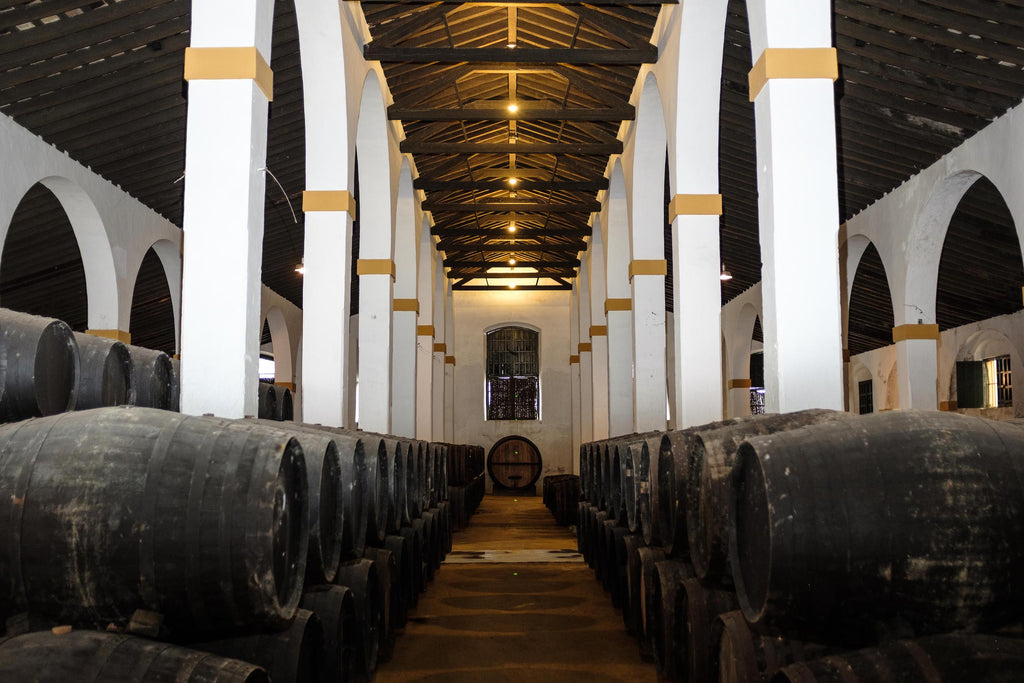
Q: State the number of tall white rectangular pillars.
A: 14